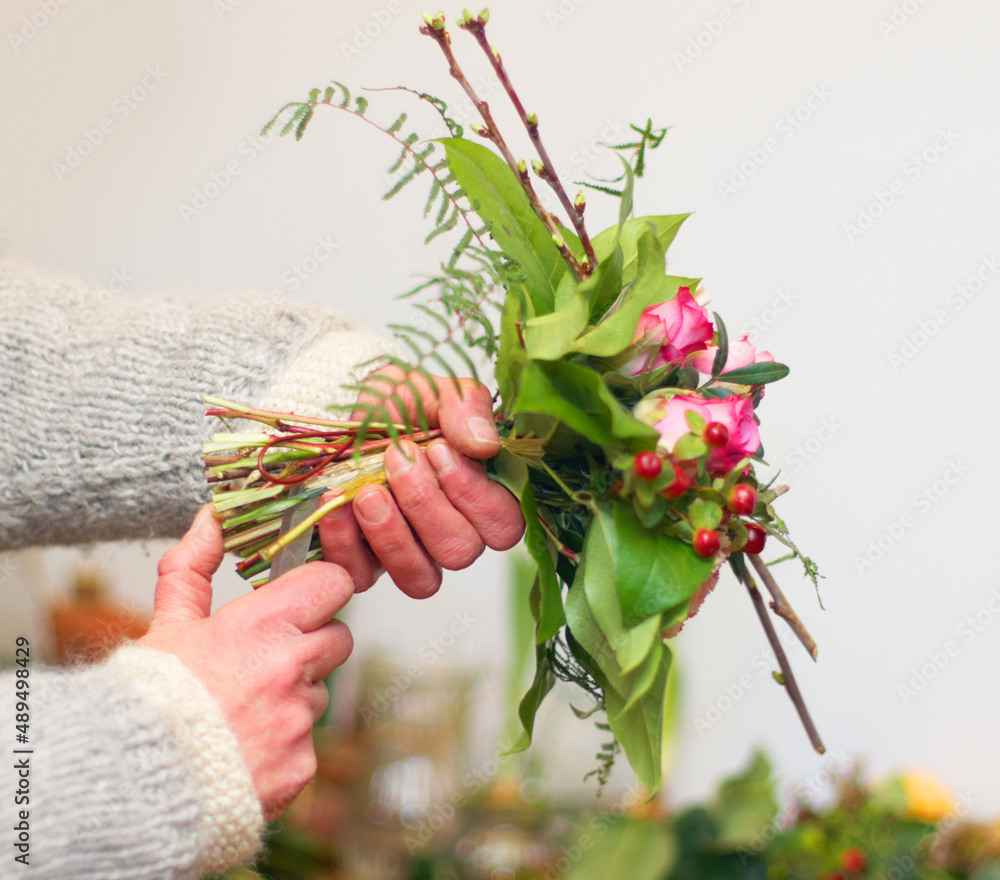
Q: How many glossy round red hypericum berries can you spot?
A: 6